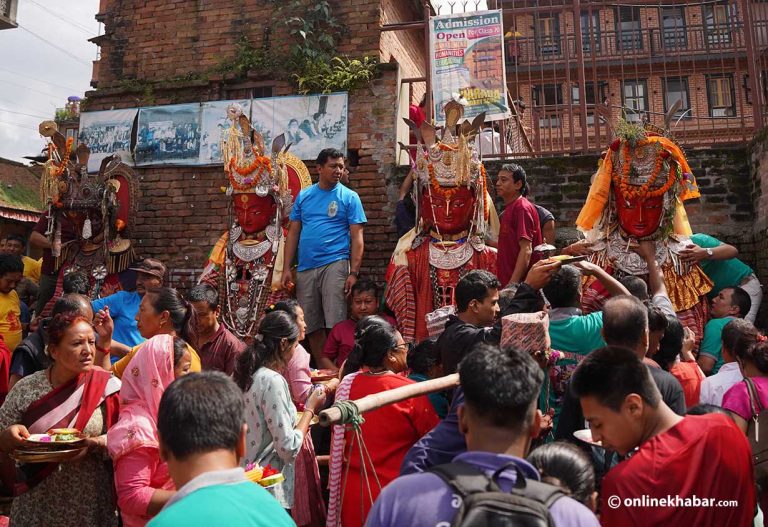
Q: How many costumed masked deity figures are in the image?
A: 4